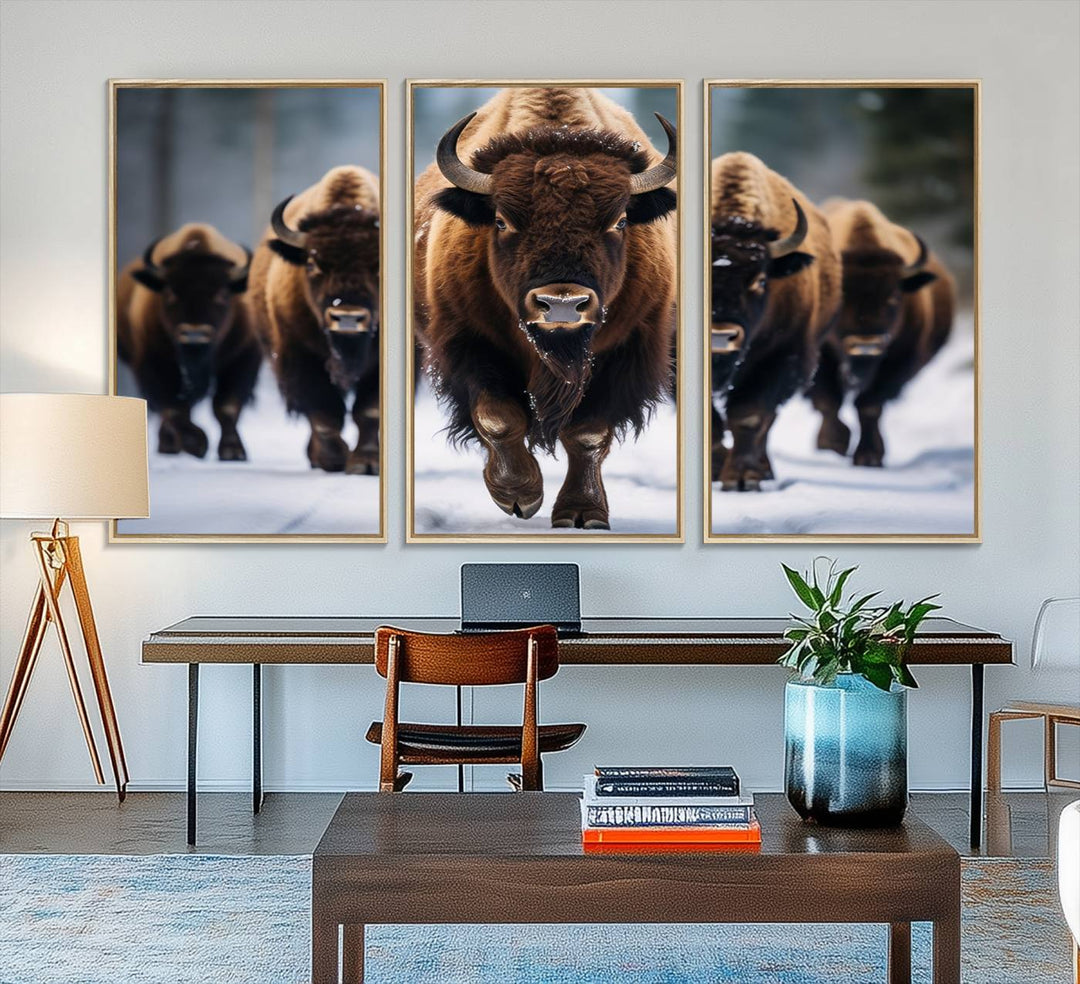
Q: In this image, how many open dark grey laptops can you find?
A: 1